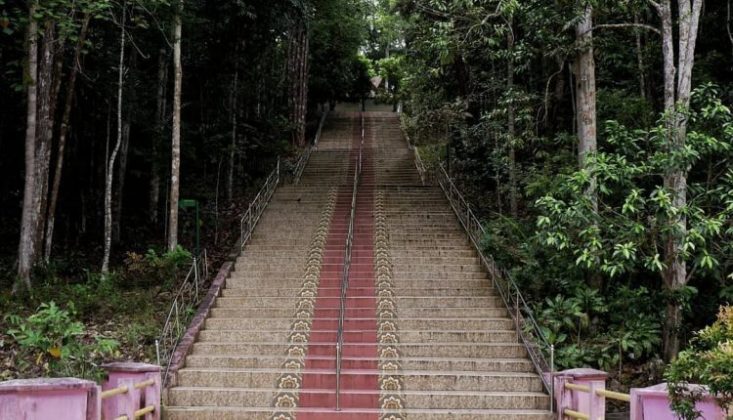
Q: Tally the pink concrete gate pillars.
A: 4